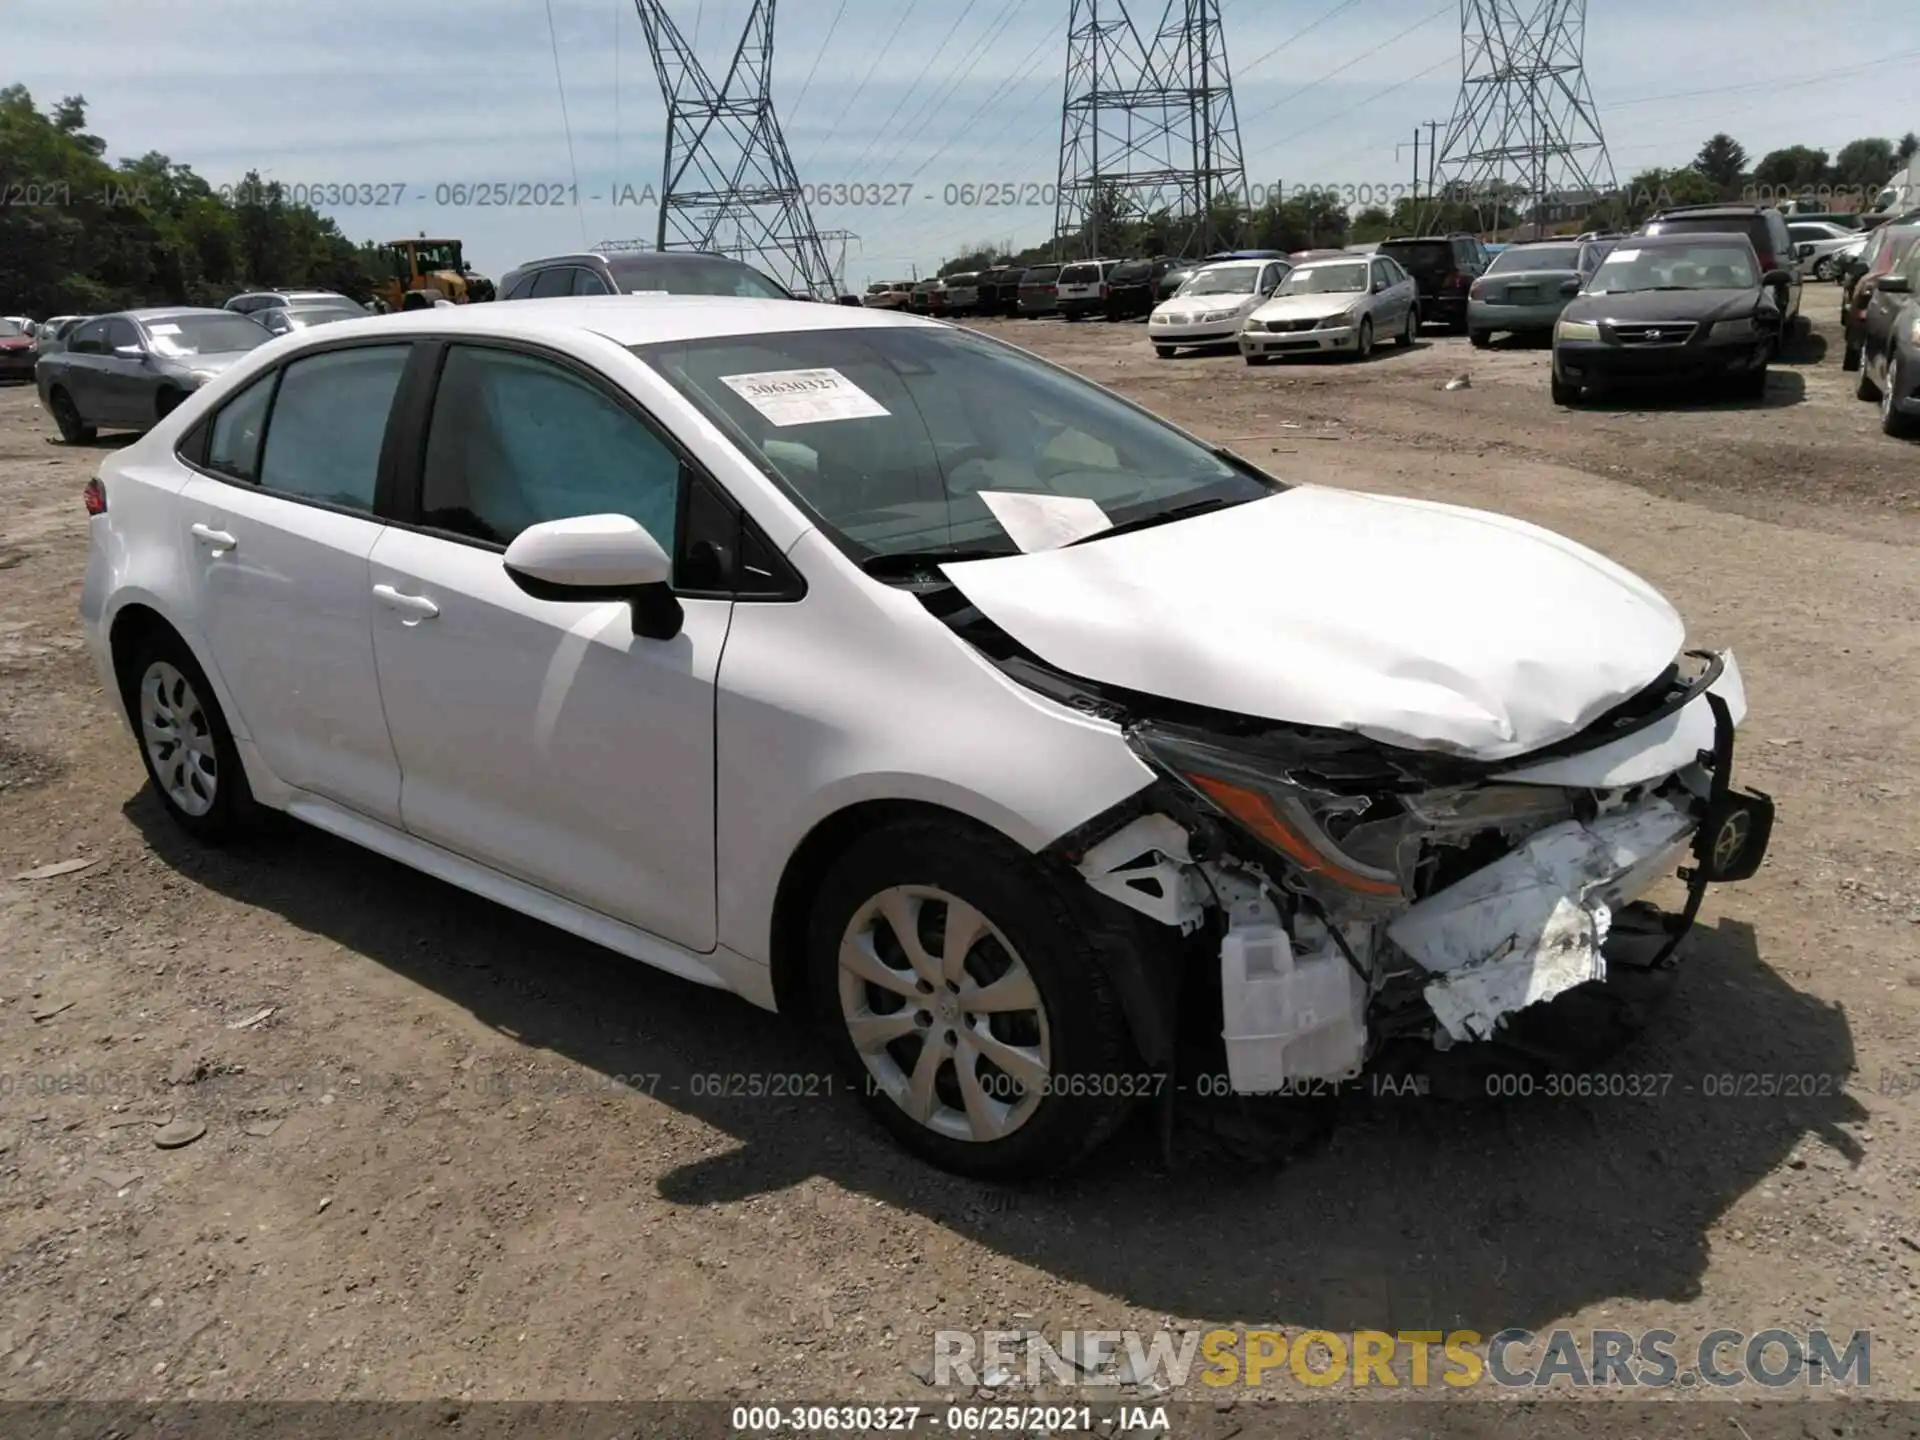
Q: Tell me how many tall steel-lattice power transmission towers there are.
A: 3